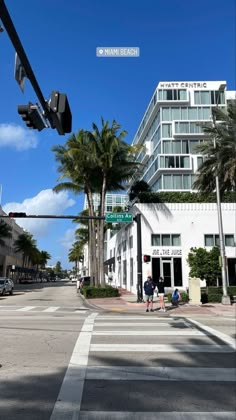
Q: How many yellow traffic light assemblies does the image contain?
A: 0